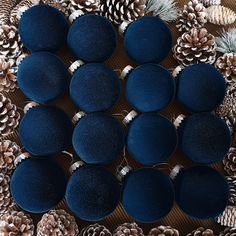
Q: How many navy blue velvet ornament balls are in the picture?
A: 15